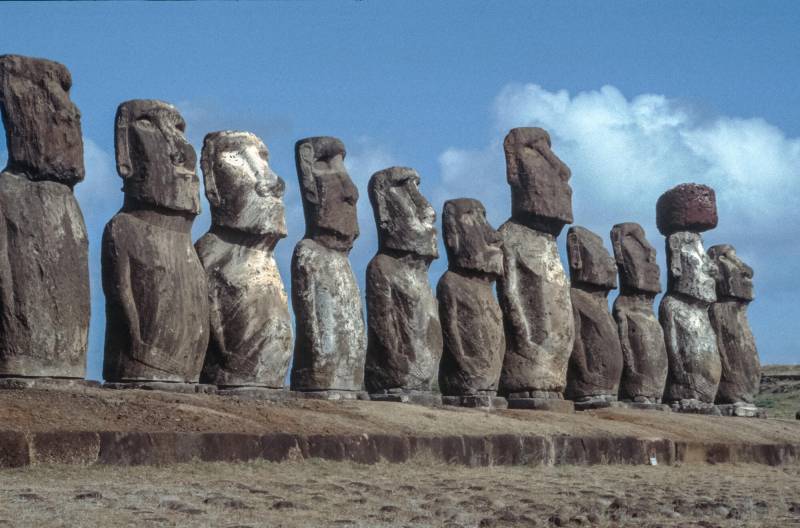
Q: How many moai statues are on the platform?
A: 11